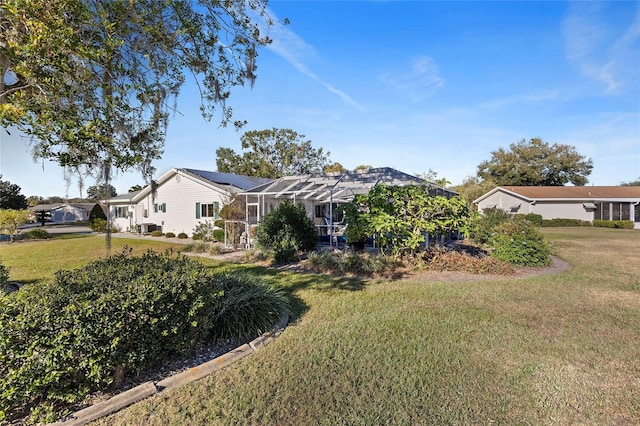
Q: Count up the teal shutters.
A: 6